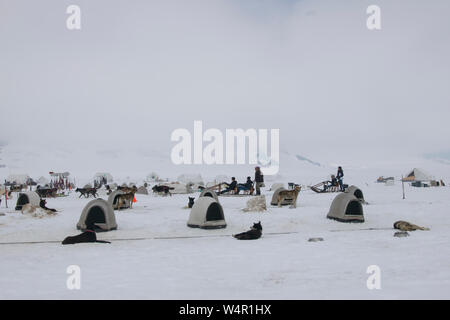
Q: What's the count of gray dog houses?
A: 8